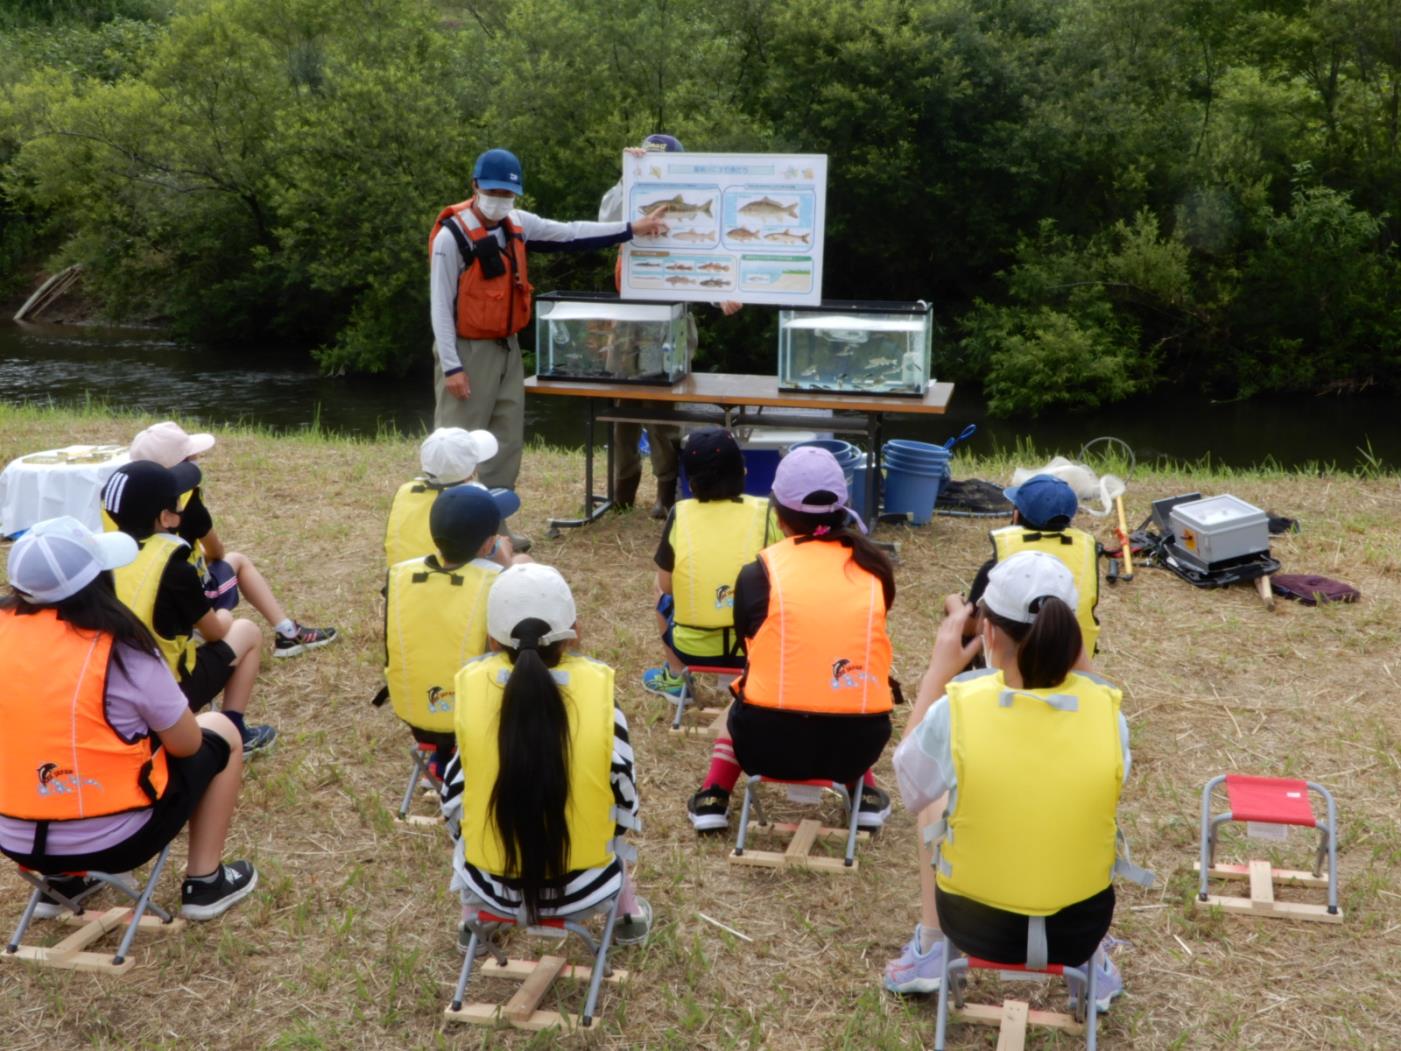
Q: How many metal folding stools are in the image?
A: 7